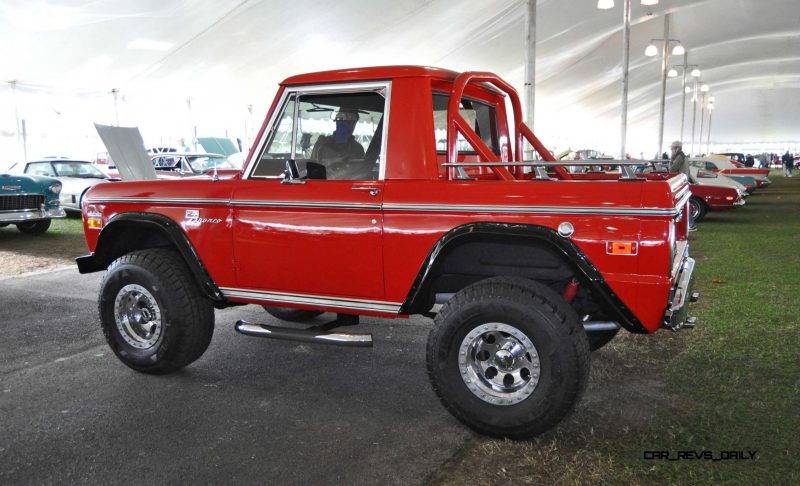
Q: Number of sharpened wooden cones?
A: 0